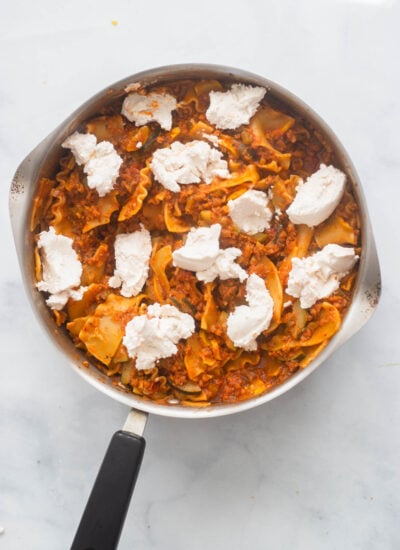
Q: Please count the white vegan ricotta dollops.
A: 12